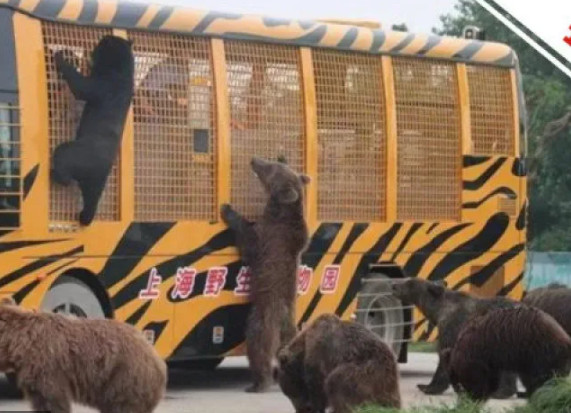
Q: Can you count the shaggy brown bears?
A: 6